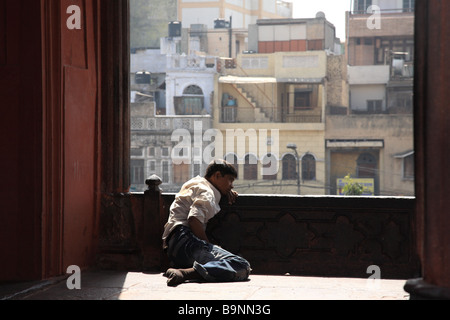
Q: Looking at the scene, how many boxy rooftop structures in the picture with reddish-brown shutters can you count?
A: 1